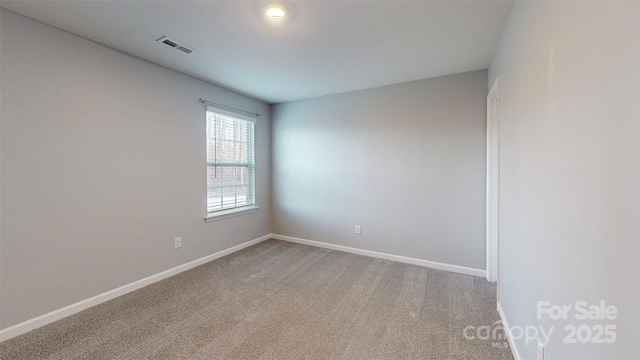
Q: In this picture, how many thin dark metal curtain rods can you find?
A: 1